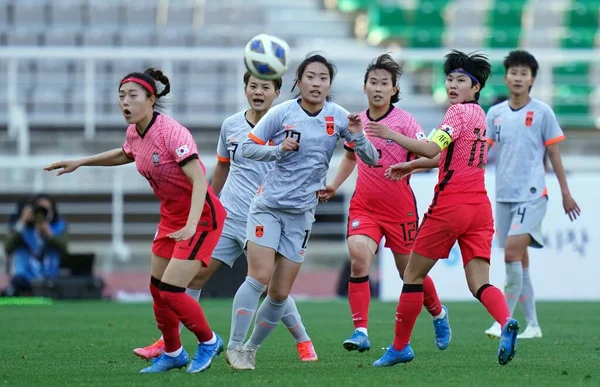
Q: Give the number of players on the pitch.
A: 6